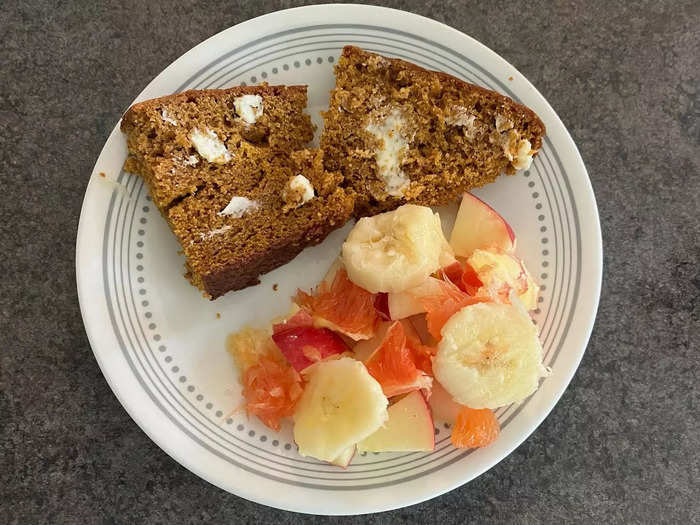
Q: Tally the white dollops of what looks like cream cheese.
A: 6